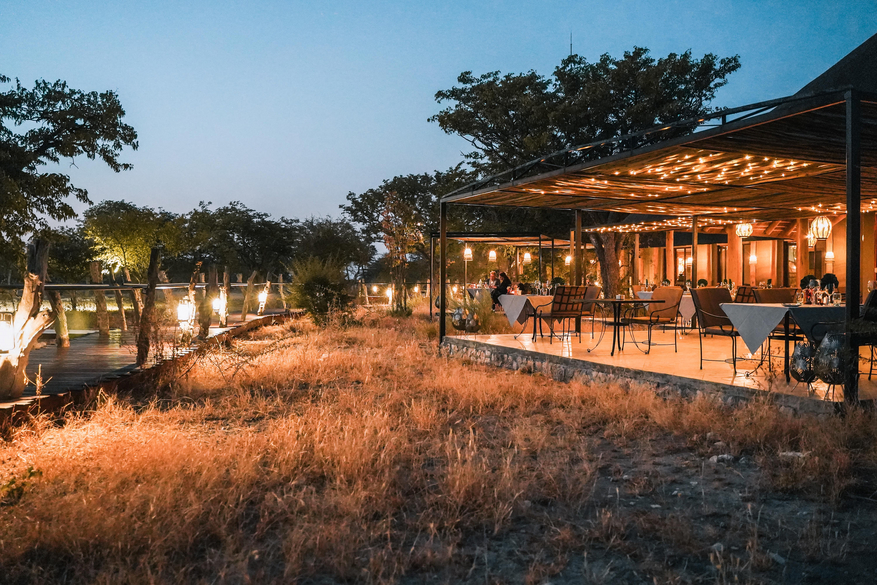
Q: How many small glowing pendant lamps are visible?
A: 4